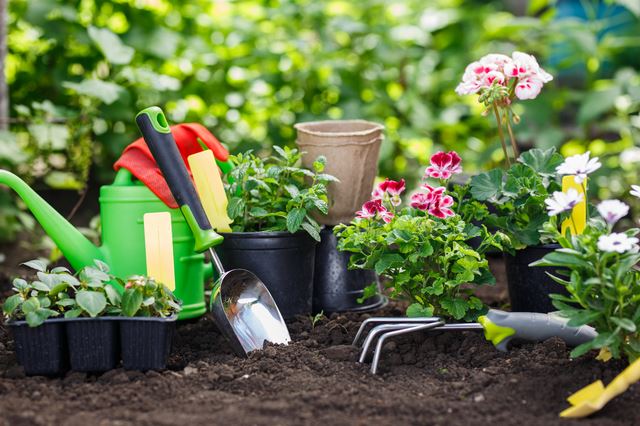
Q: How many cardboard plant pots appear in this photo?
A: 2